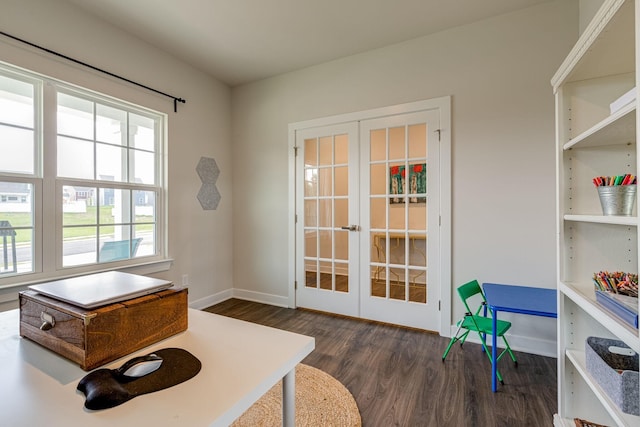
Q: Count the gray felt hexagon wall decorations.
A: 2